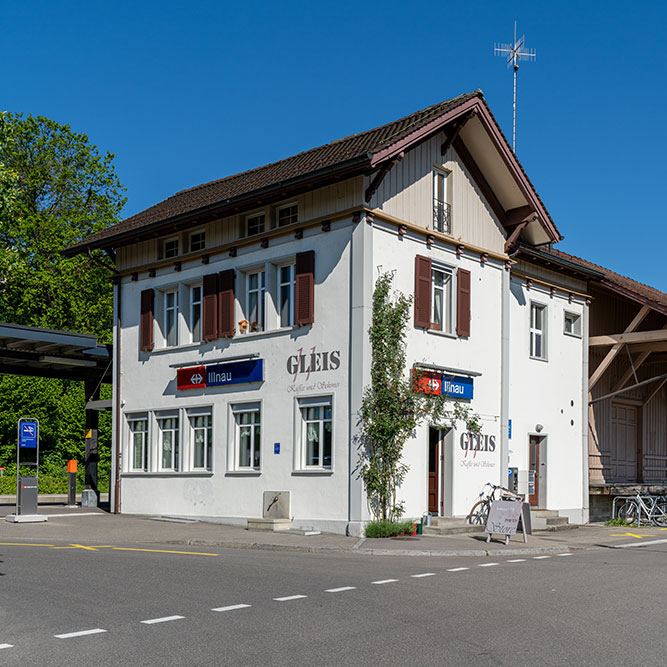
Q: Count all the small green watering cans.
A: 1